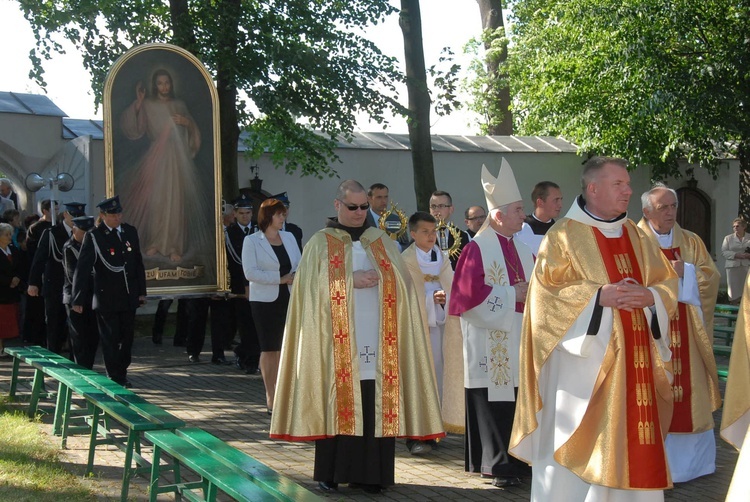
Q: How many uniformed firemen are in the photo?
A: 5